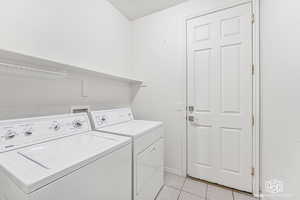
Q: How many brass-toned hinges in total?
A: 4